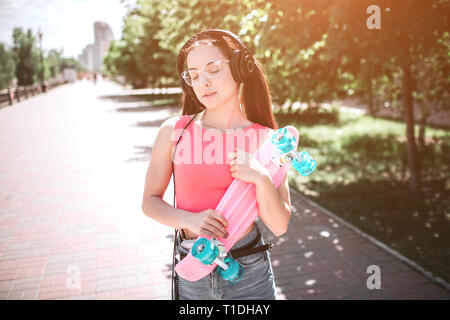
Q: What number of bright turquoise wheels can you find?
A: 4